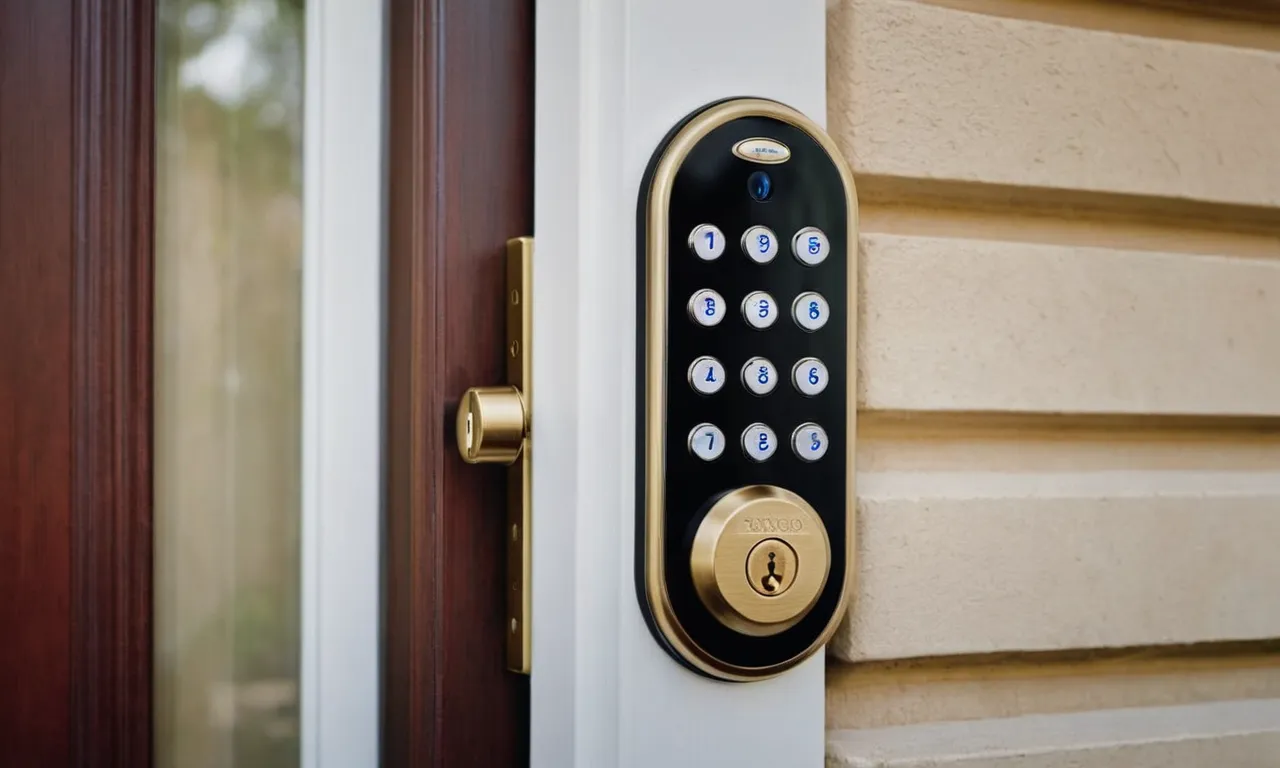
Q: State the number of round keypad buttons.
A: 12